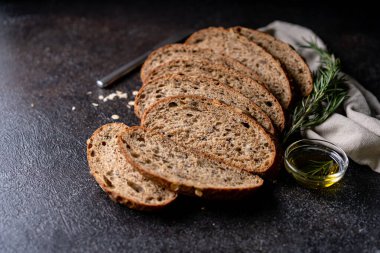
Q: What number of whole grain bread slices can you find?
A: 8